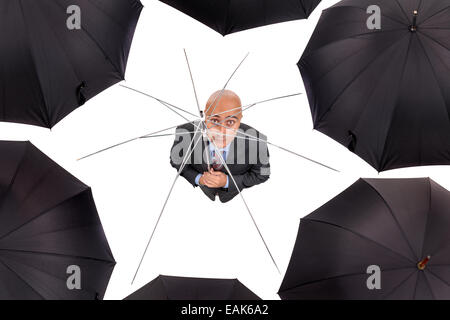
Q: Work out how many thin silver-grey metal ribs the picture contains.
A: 8